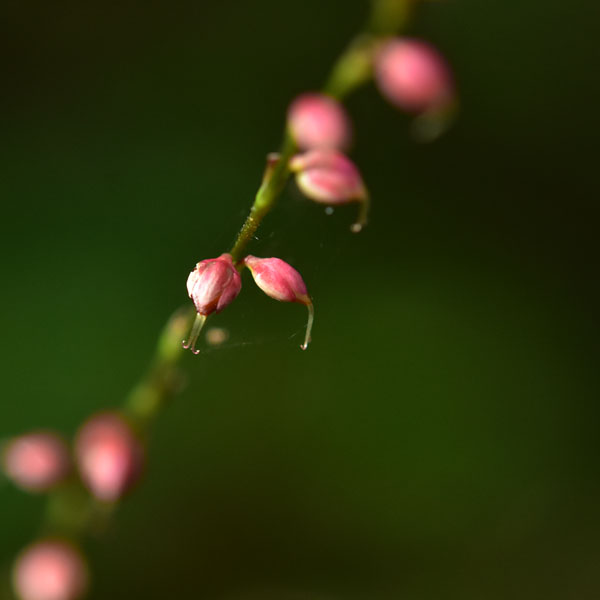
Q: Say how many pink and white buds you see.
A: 8